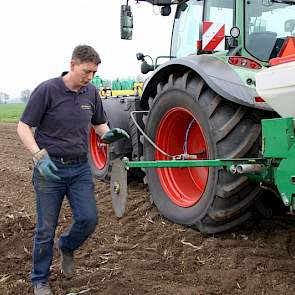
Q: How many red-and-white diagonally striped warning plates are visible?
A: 1